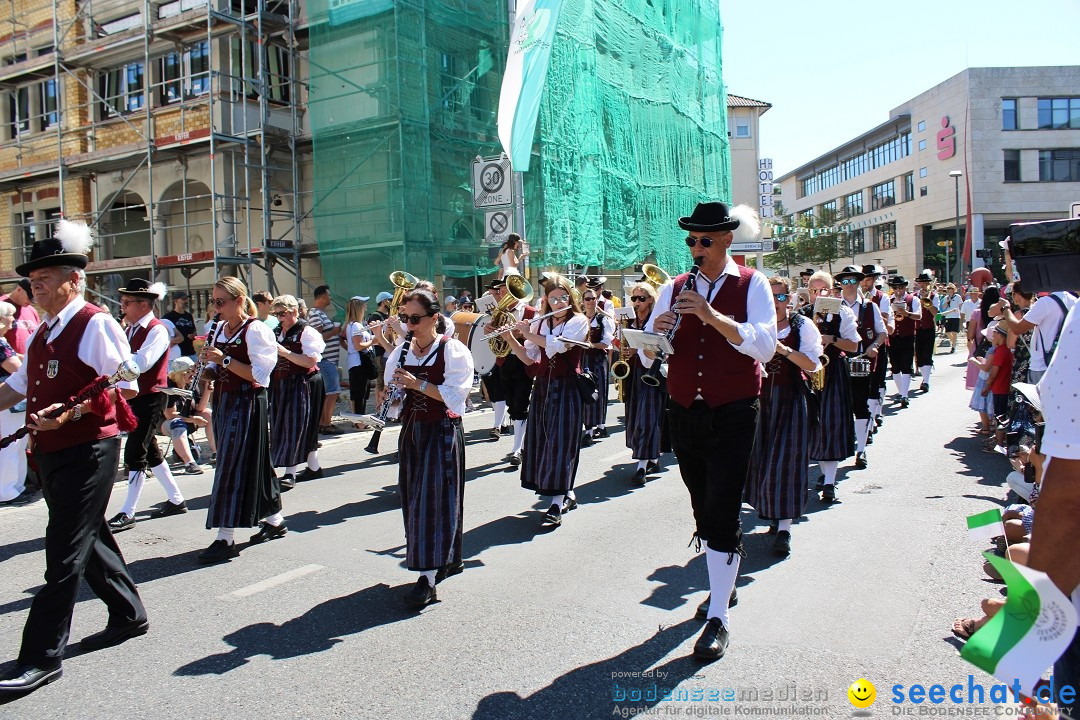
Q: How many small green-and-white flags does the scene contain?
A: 2